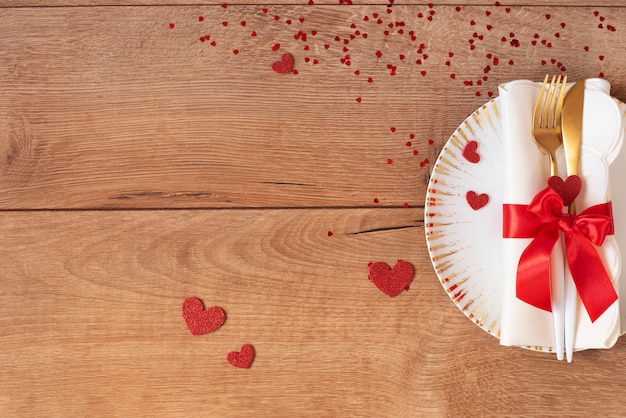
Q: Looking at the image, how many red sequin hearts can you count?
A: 7